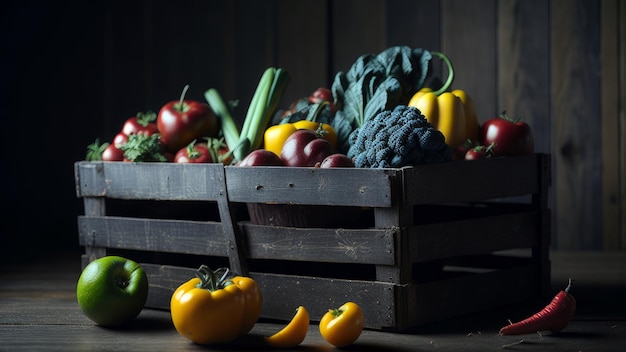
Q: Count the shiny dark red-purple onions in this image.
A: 3